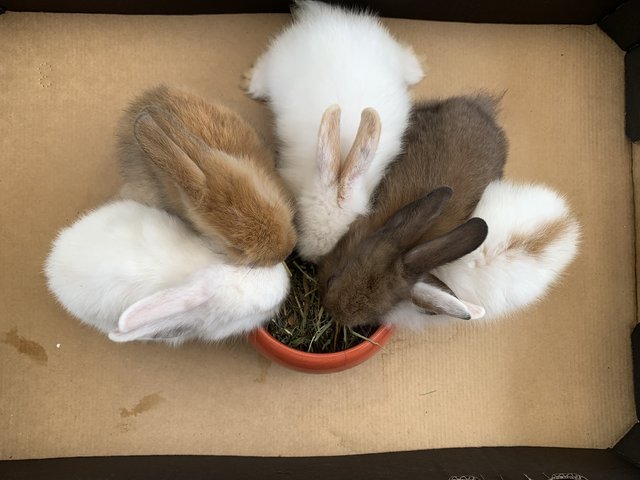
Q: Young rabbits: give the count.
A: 5